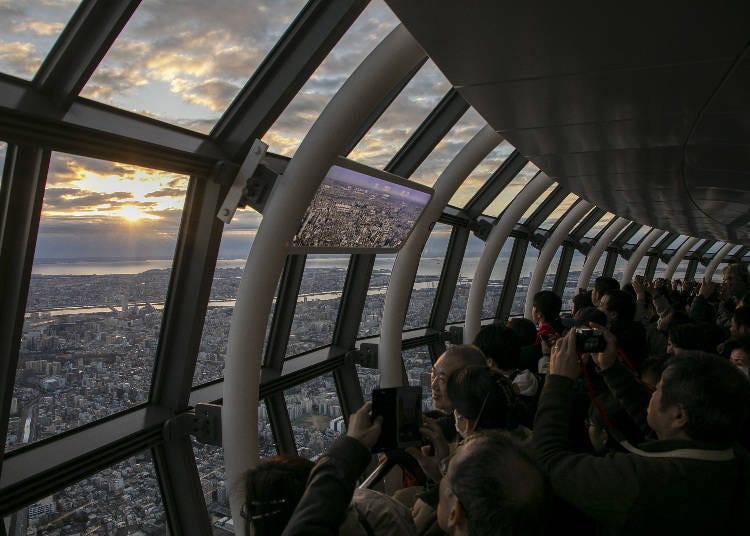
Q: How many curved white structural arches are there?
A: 8